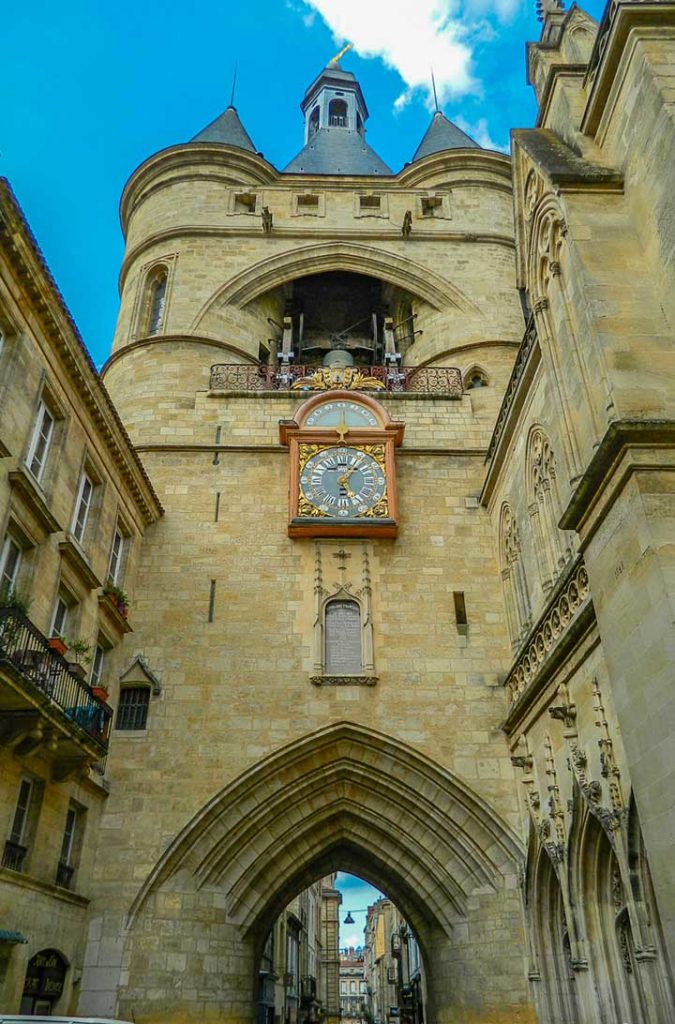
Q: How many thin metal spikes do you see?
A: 2